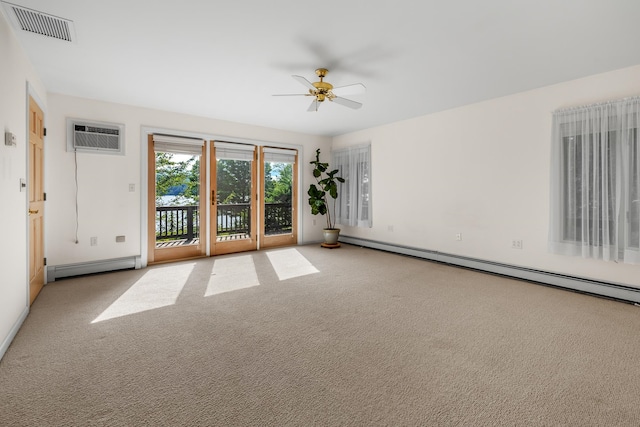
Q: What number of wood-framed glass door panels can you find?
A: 3